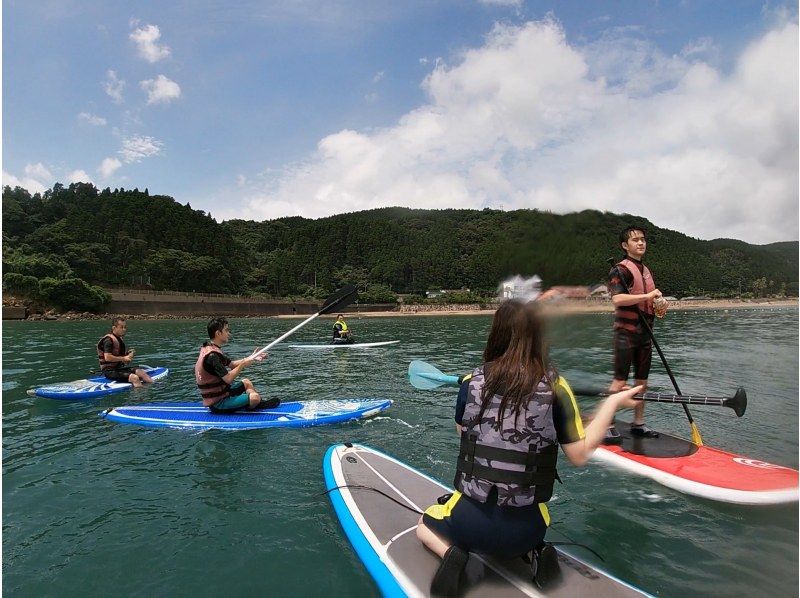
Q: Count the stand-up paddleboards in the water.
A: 5